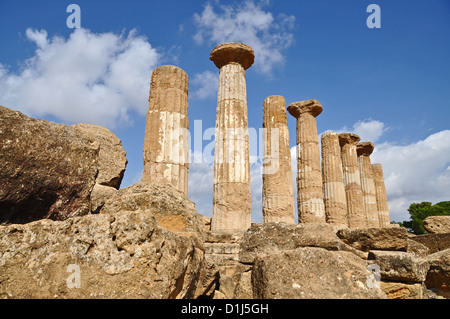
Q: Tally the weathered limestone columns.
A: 8